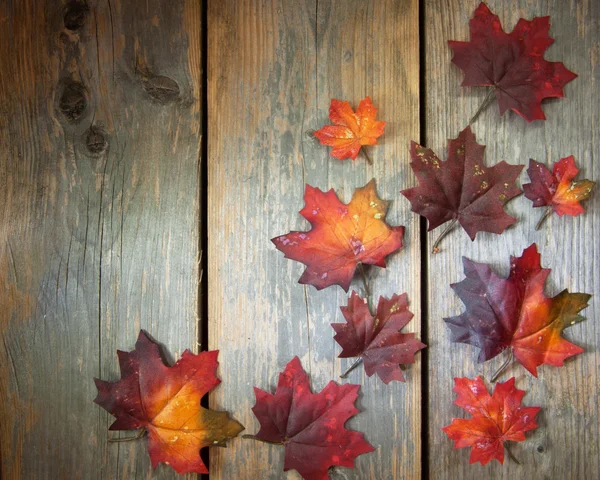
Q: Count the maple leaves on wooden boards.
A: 10